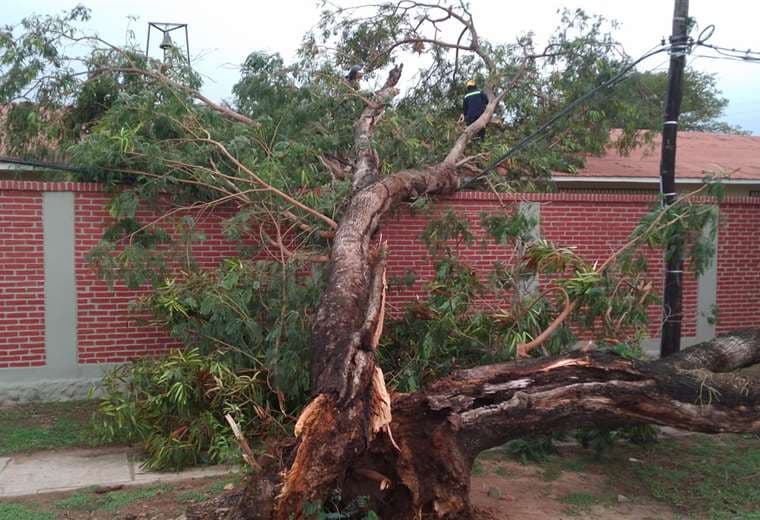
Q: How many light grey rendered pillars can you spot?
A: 3